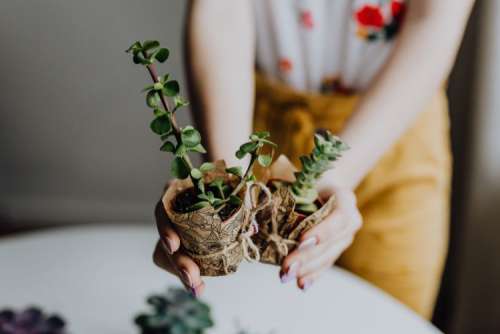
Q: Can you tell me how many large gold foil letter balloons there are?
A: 0